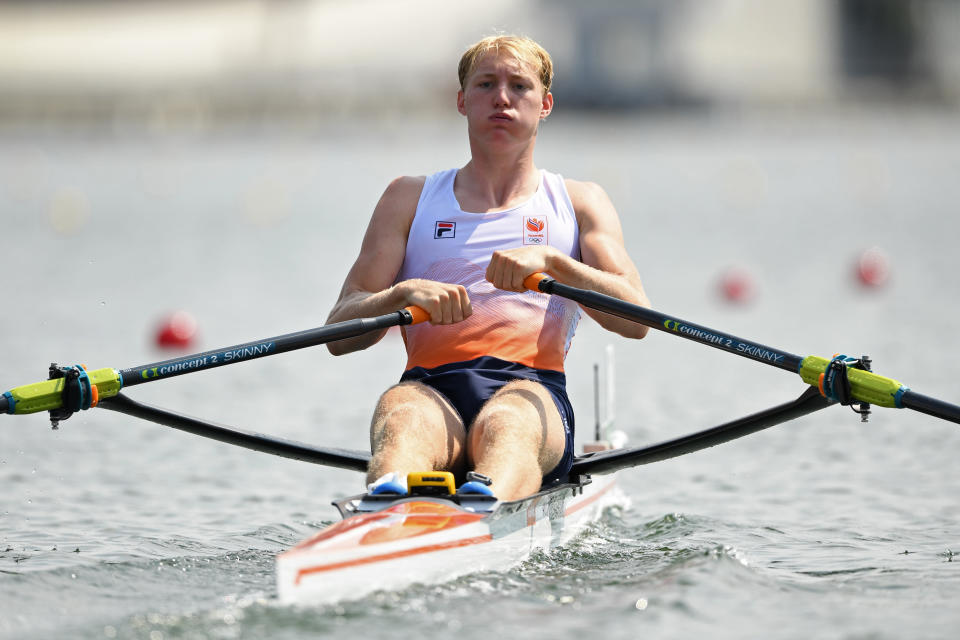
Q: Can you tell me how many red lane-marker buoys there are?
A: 3